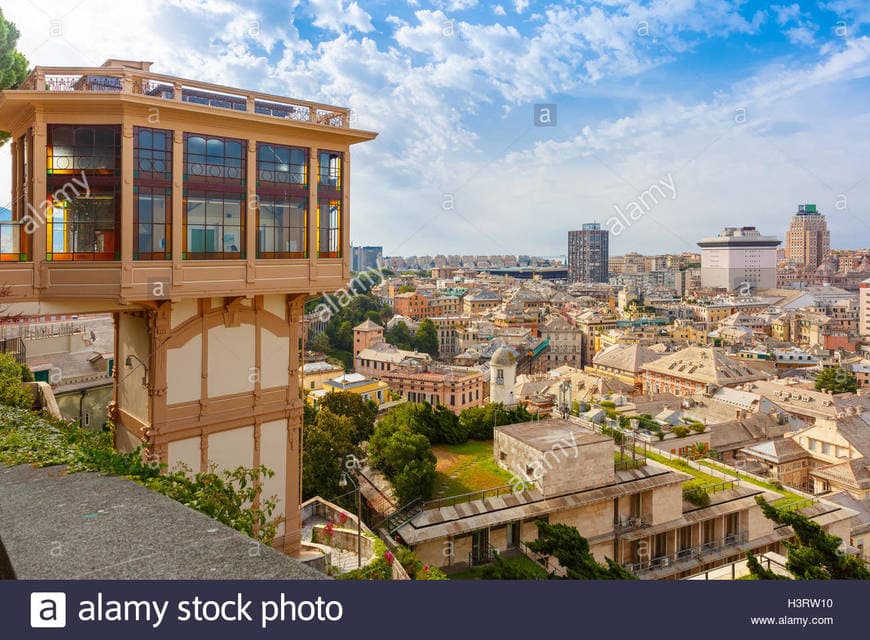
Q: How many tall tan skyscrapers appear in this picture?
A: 1